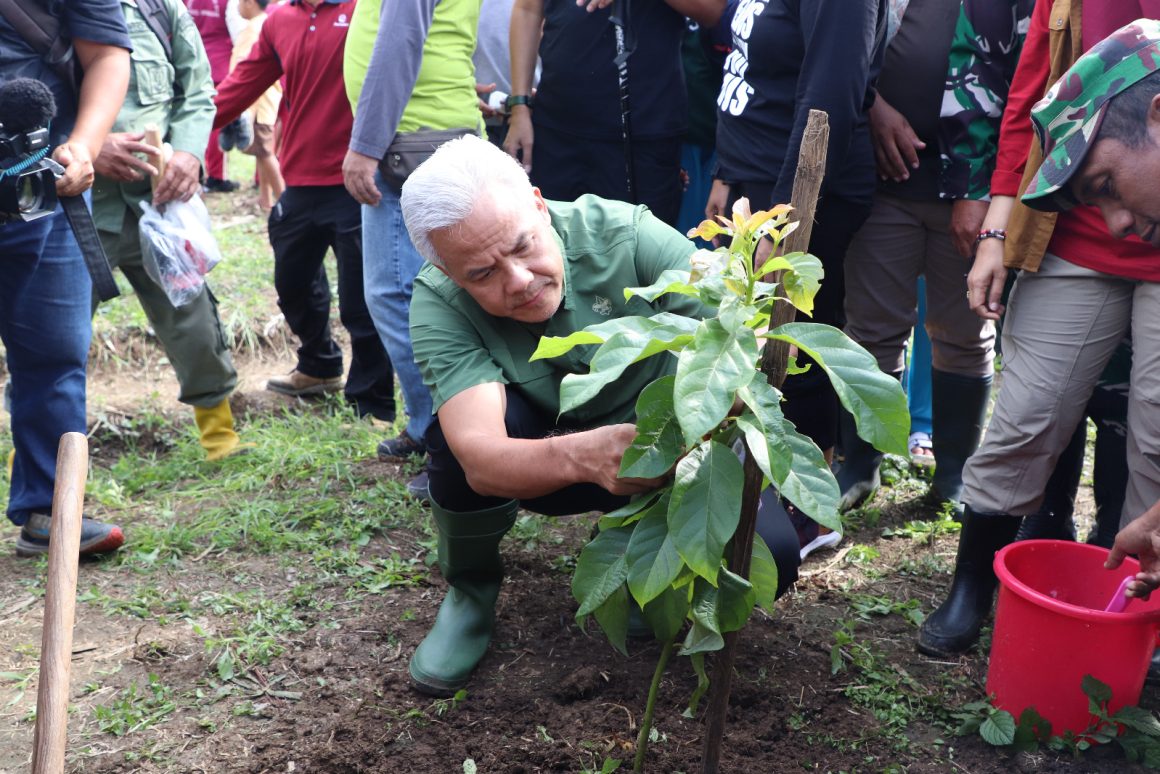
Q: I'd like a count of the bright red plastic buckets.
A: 1